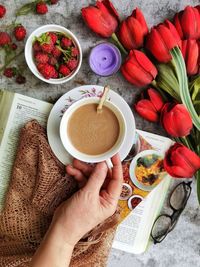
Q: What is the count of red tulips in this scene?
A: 9